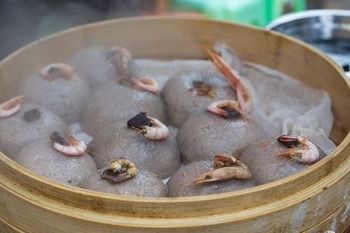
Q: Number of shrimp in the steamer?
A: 11